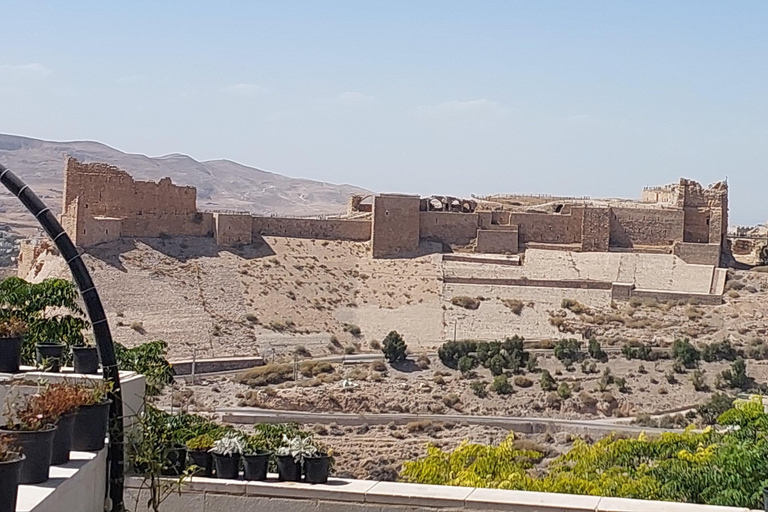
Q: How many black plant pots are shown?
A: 13